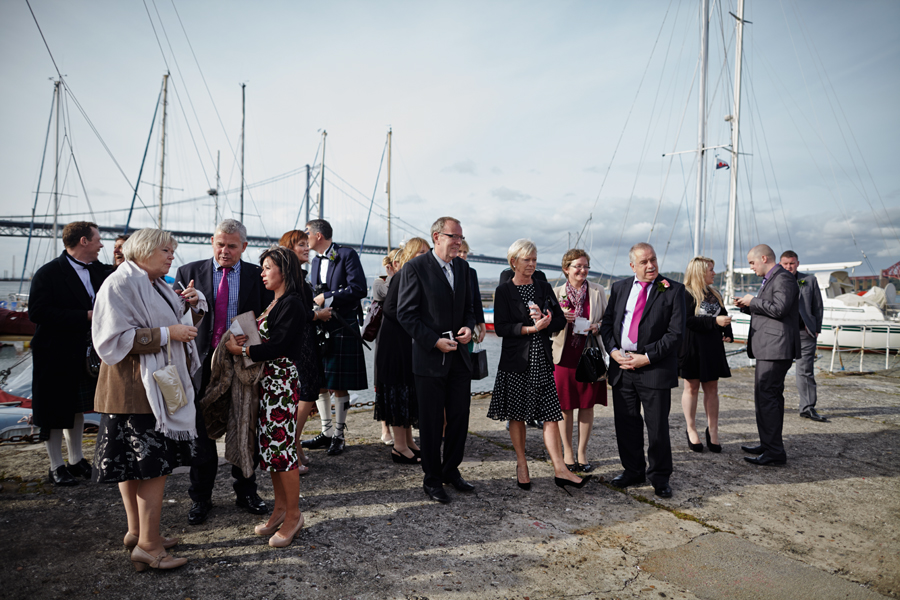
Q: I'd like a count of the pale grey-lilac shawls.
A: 1